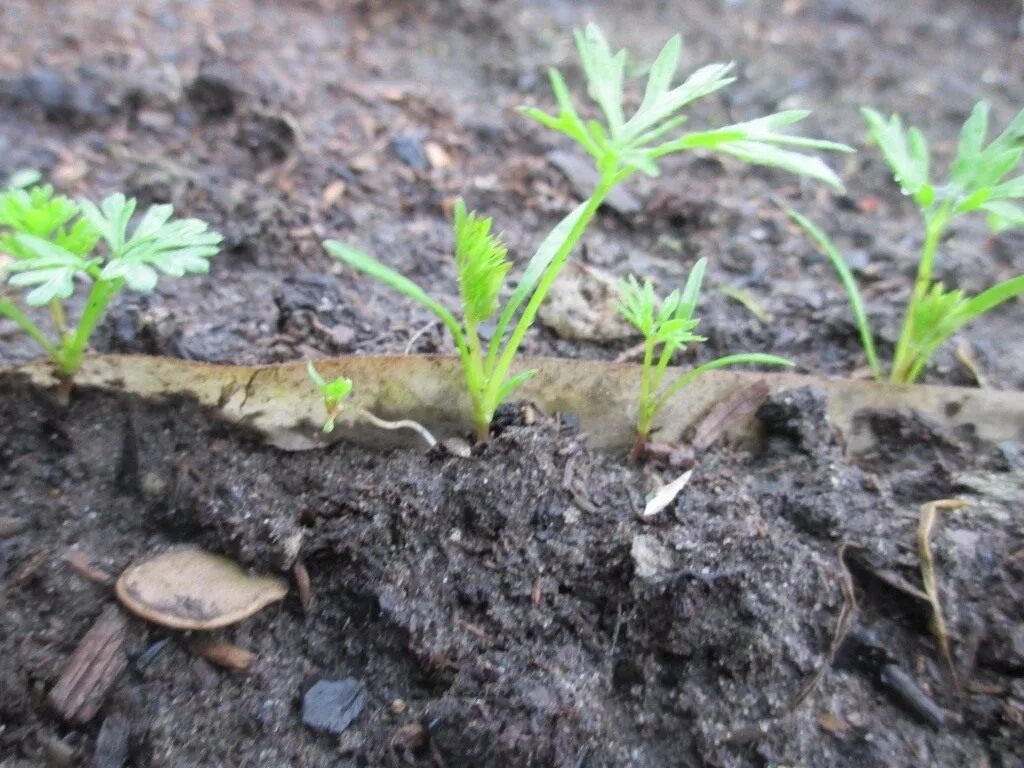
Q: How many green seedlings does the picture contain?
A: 5